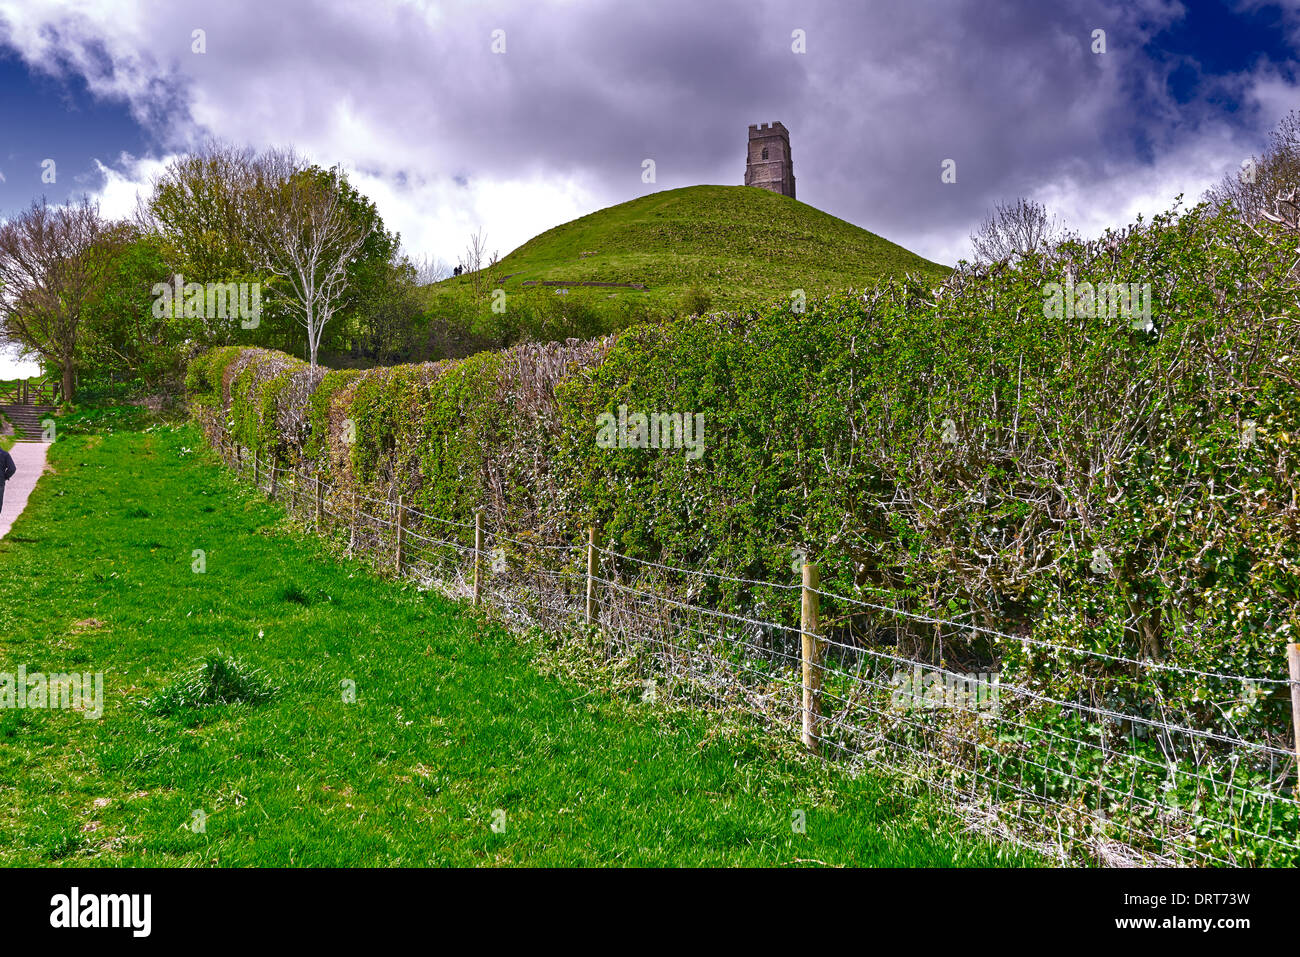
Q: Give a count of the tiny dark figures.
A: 2